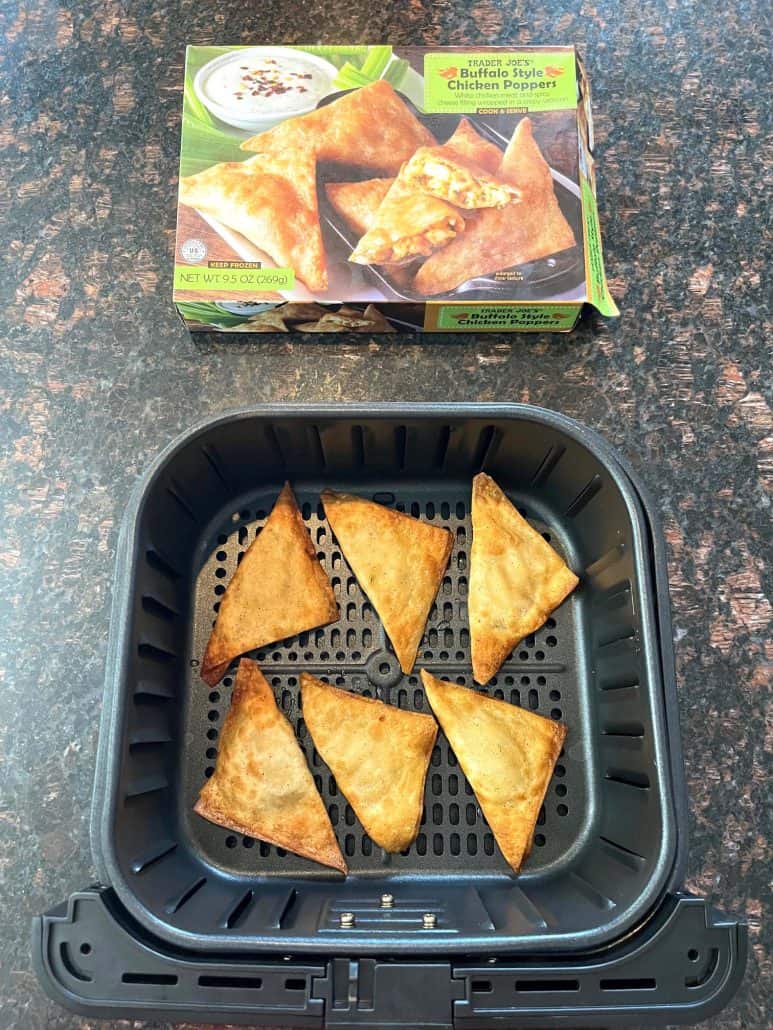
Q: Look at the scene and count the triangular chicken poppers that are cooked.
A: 6